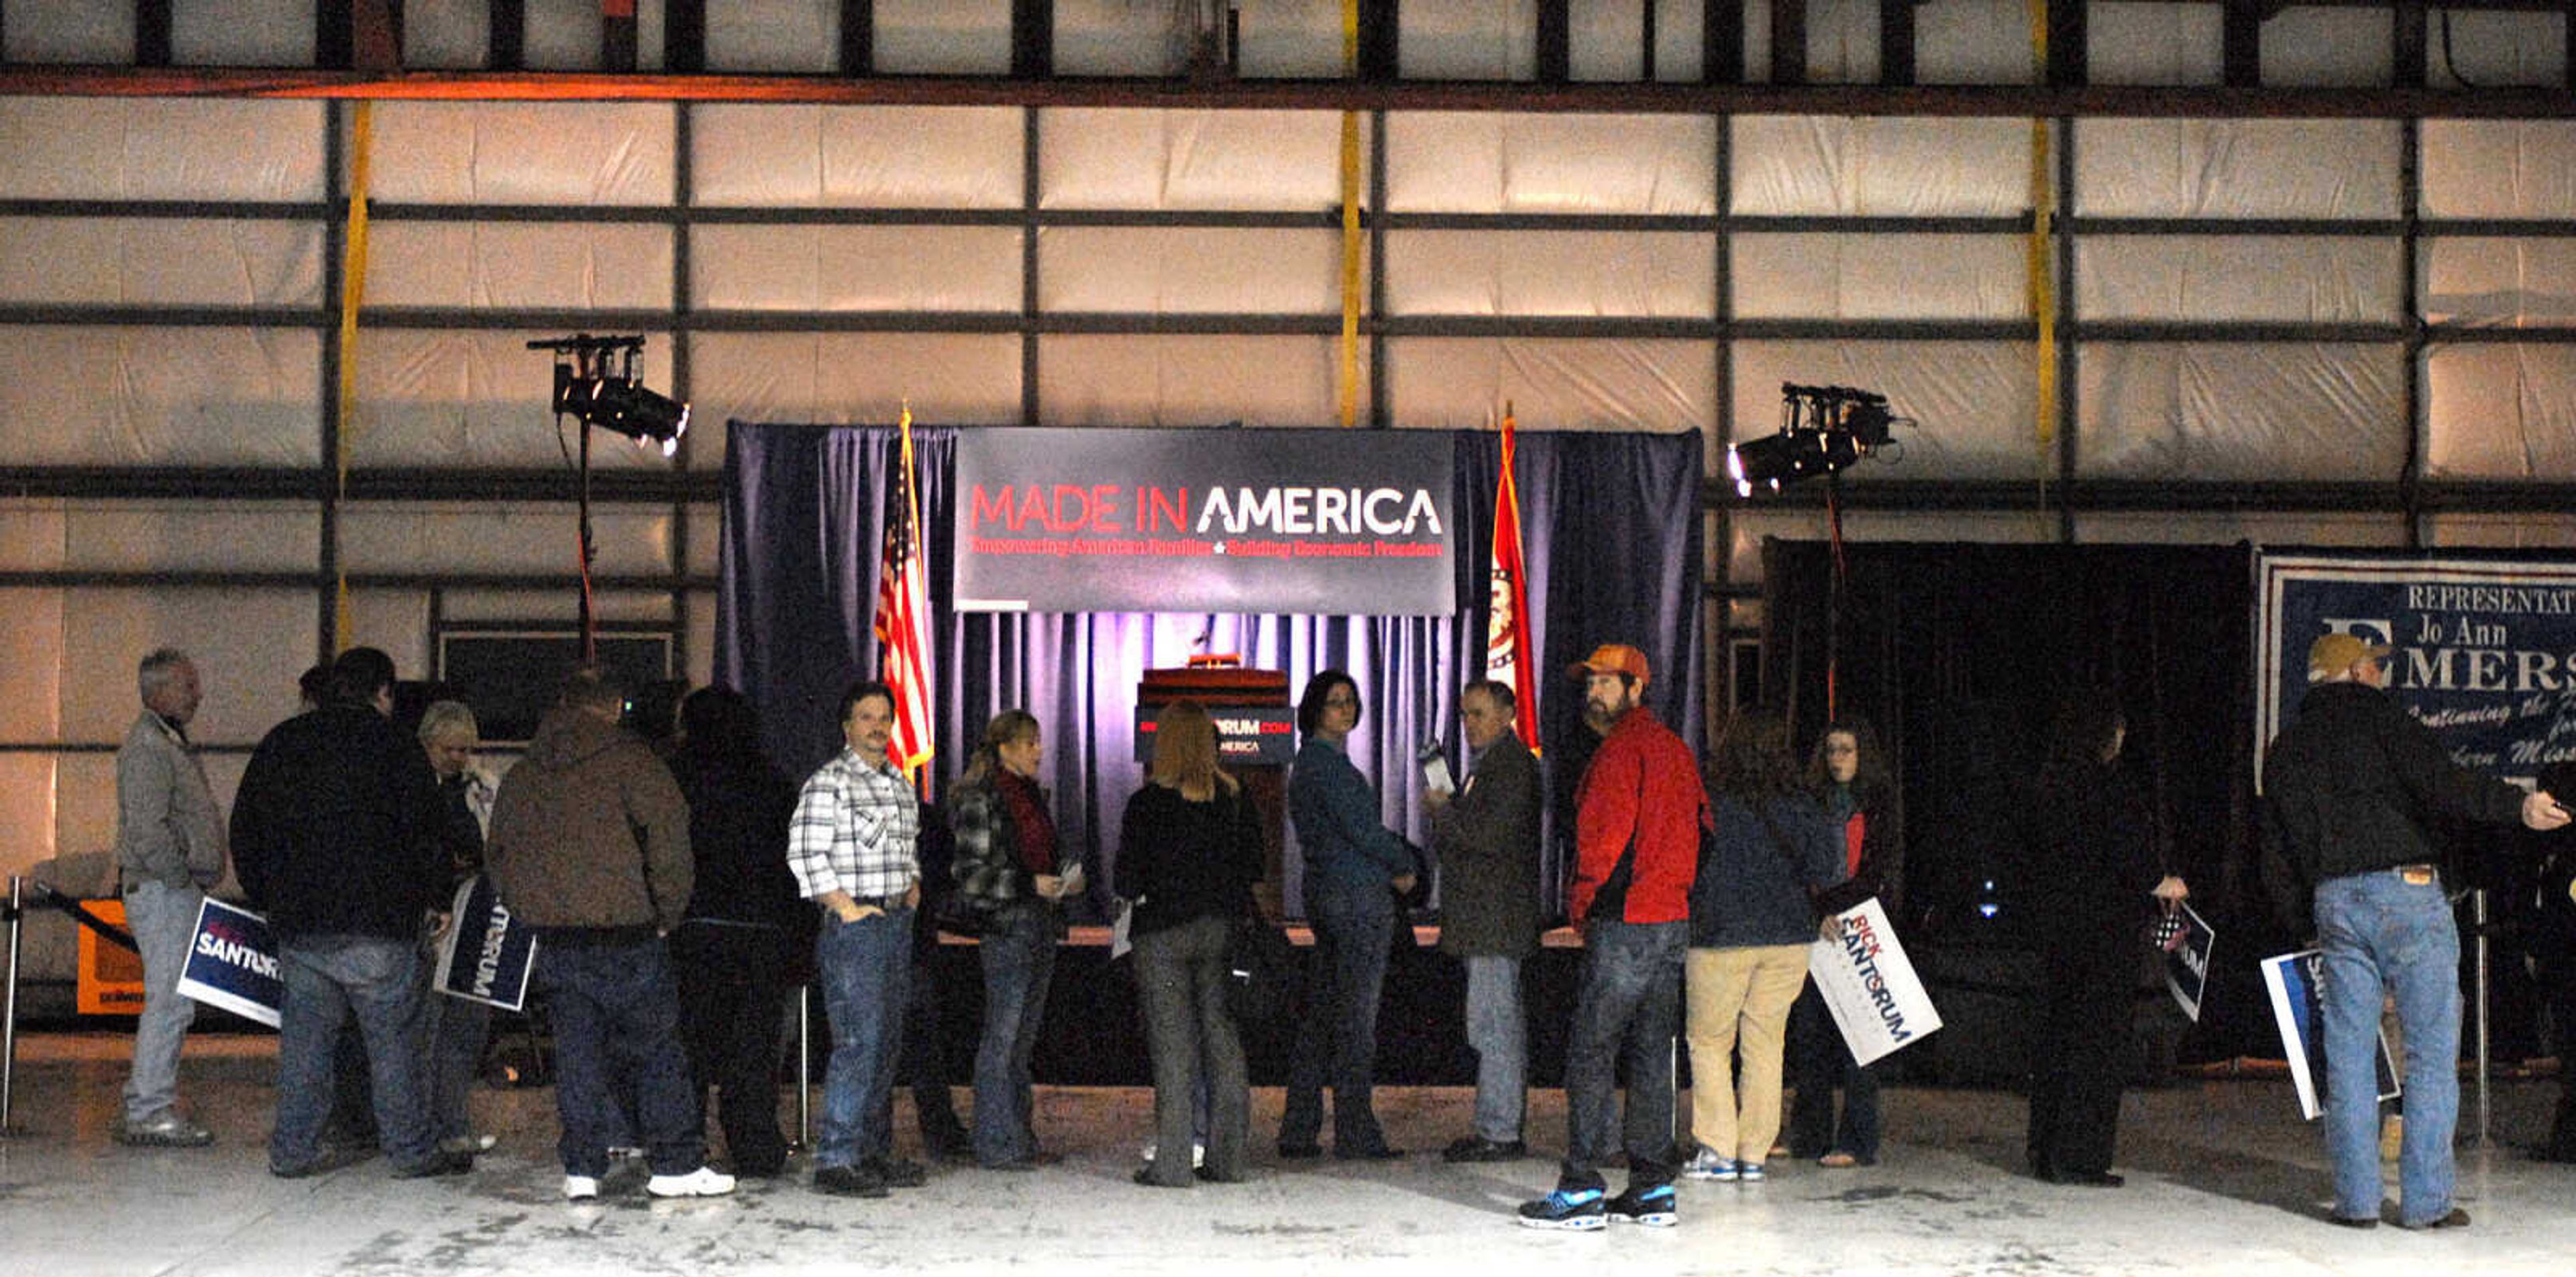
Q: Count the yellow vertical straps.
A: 3